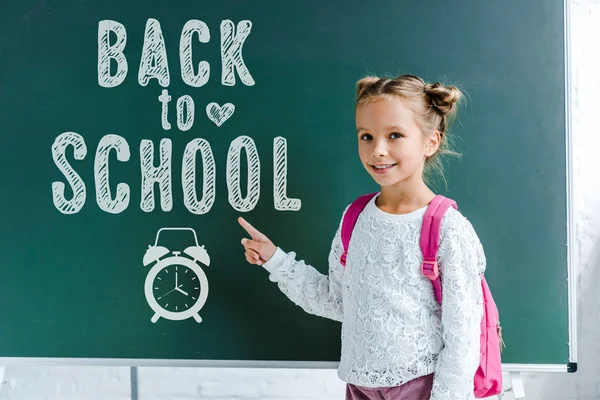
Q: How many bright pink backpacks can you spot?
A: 1